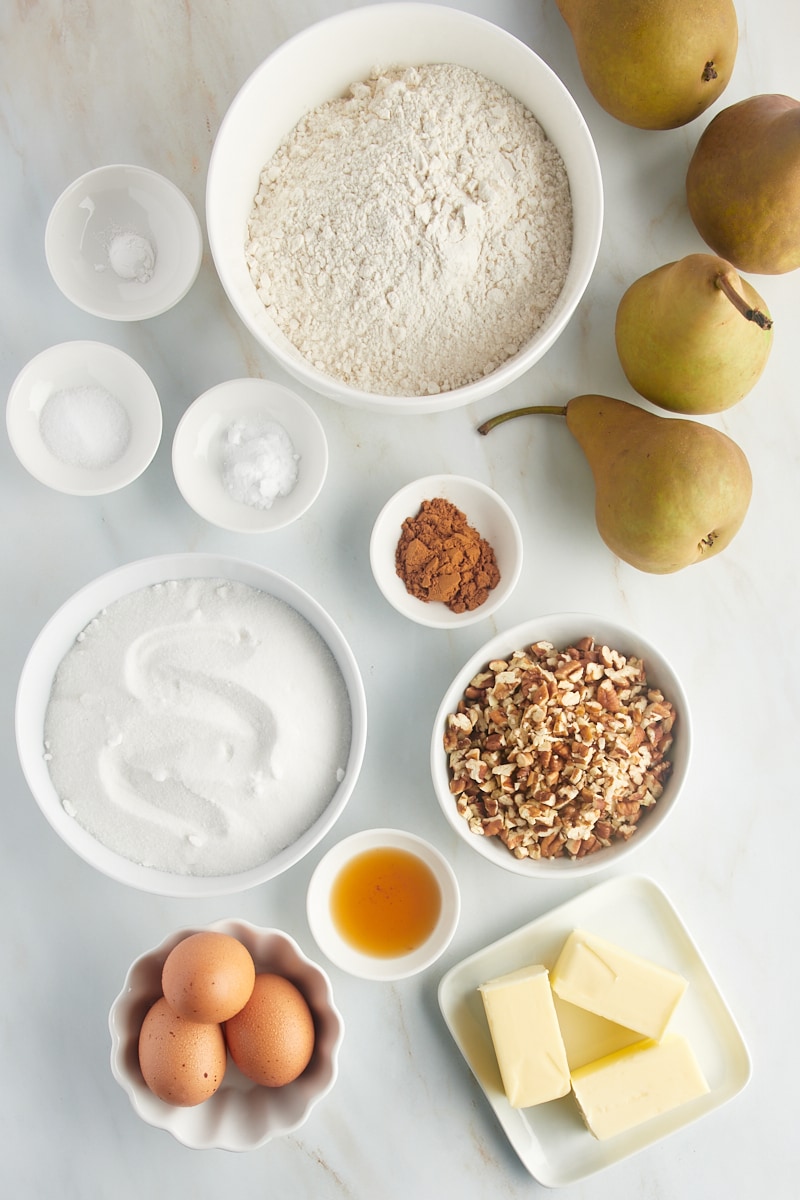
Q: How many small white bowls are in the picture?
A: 5